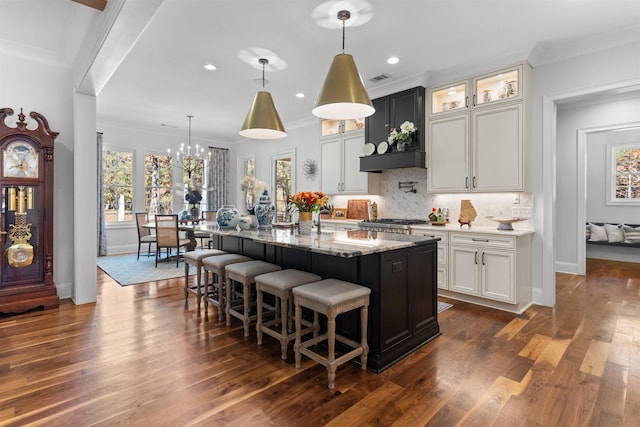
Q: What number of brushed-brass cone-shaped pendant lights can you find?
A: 2